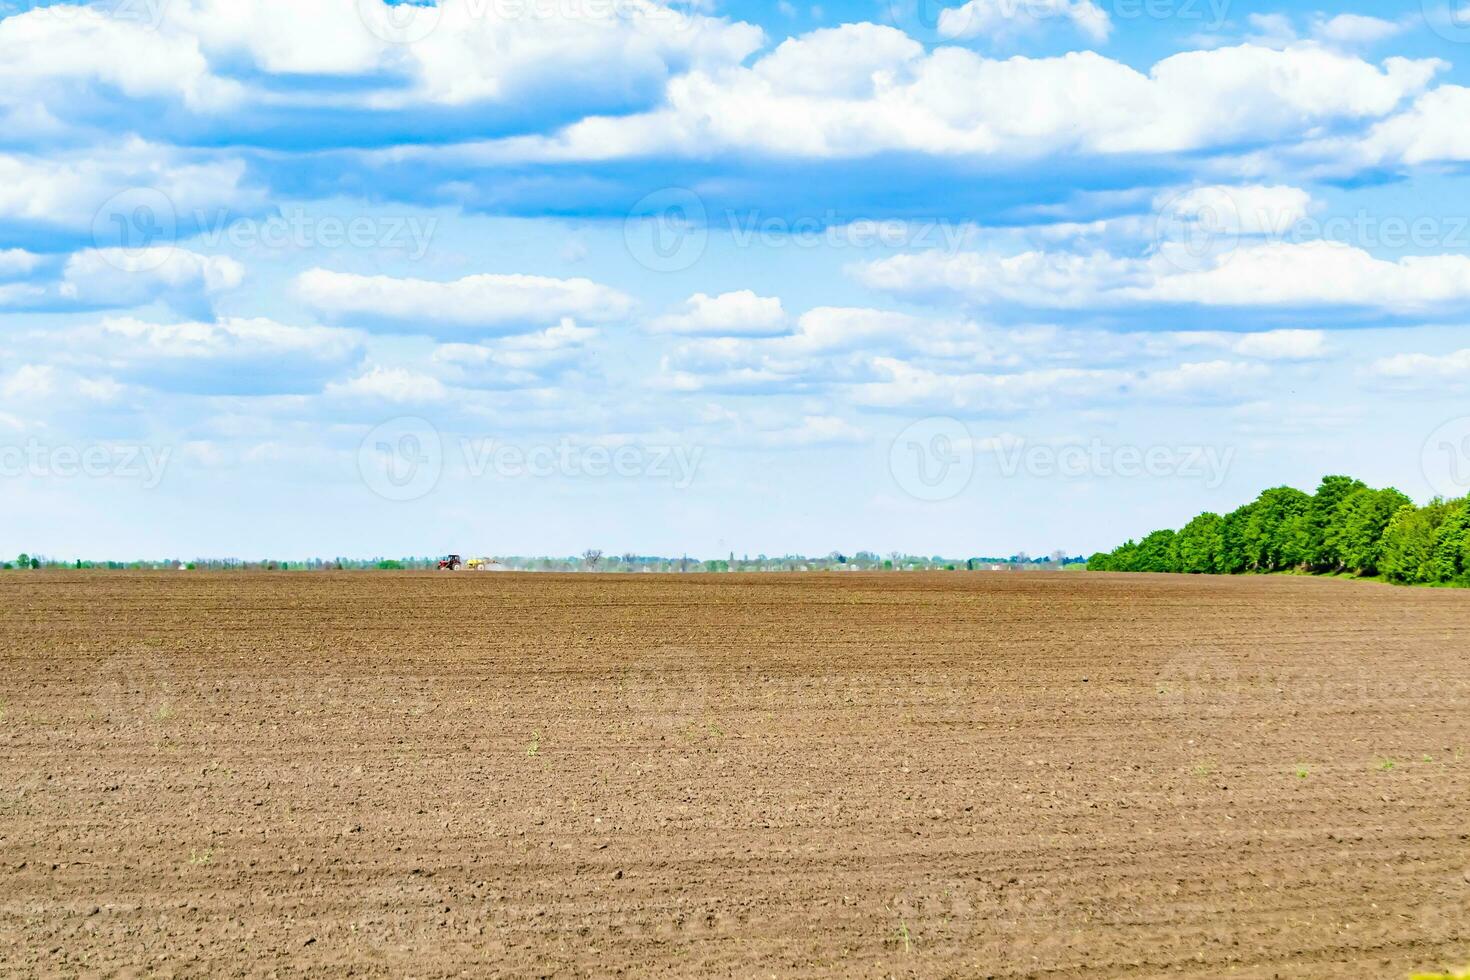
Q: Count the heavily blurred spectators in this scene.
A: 0